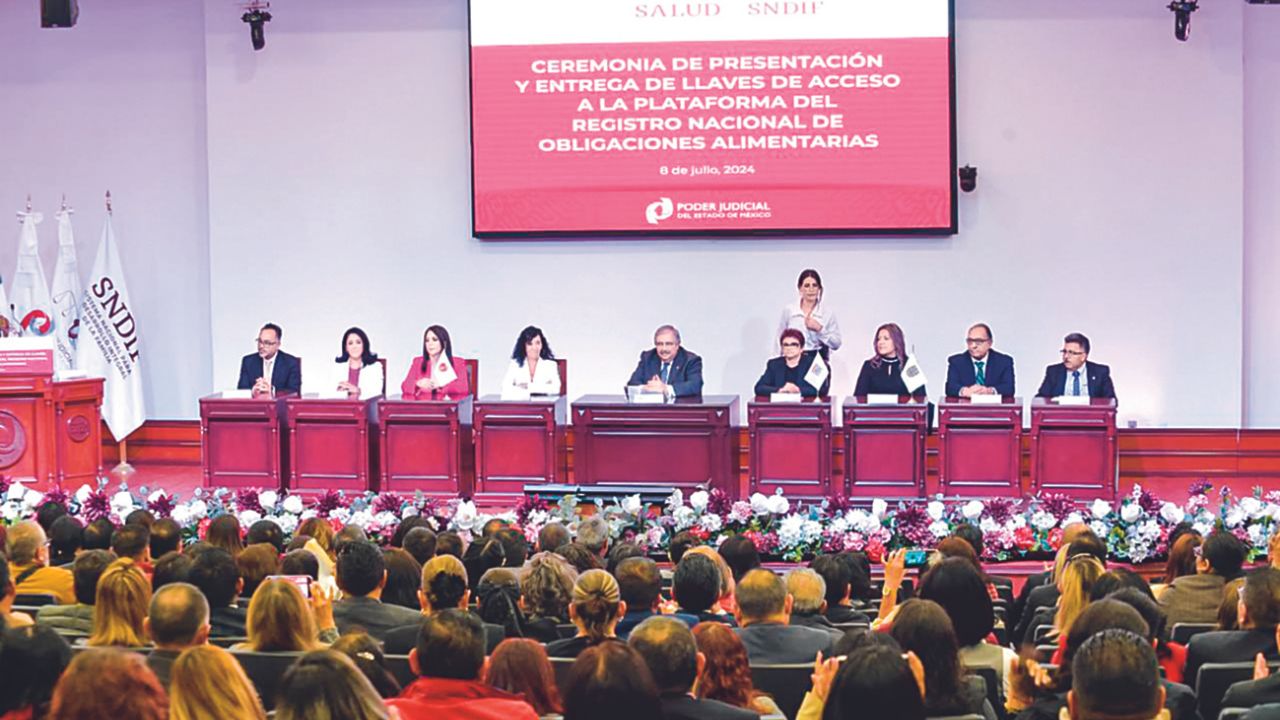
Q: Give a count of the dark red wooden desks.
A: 9